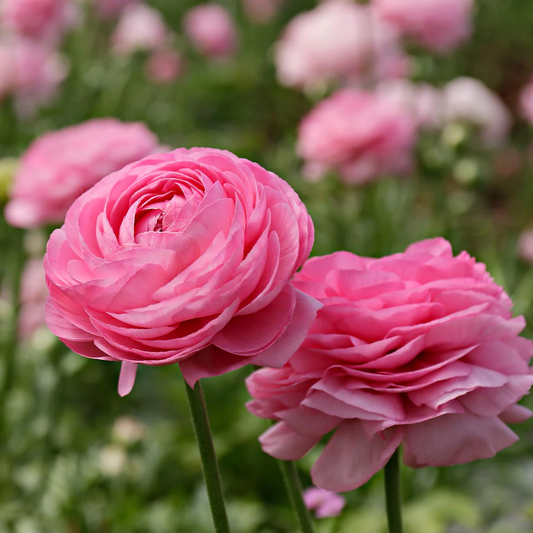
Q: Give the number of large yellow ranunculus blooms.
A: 0